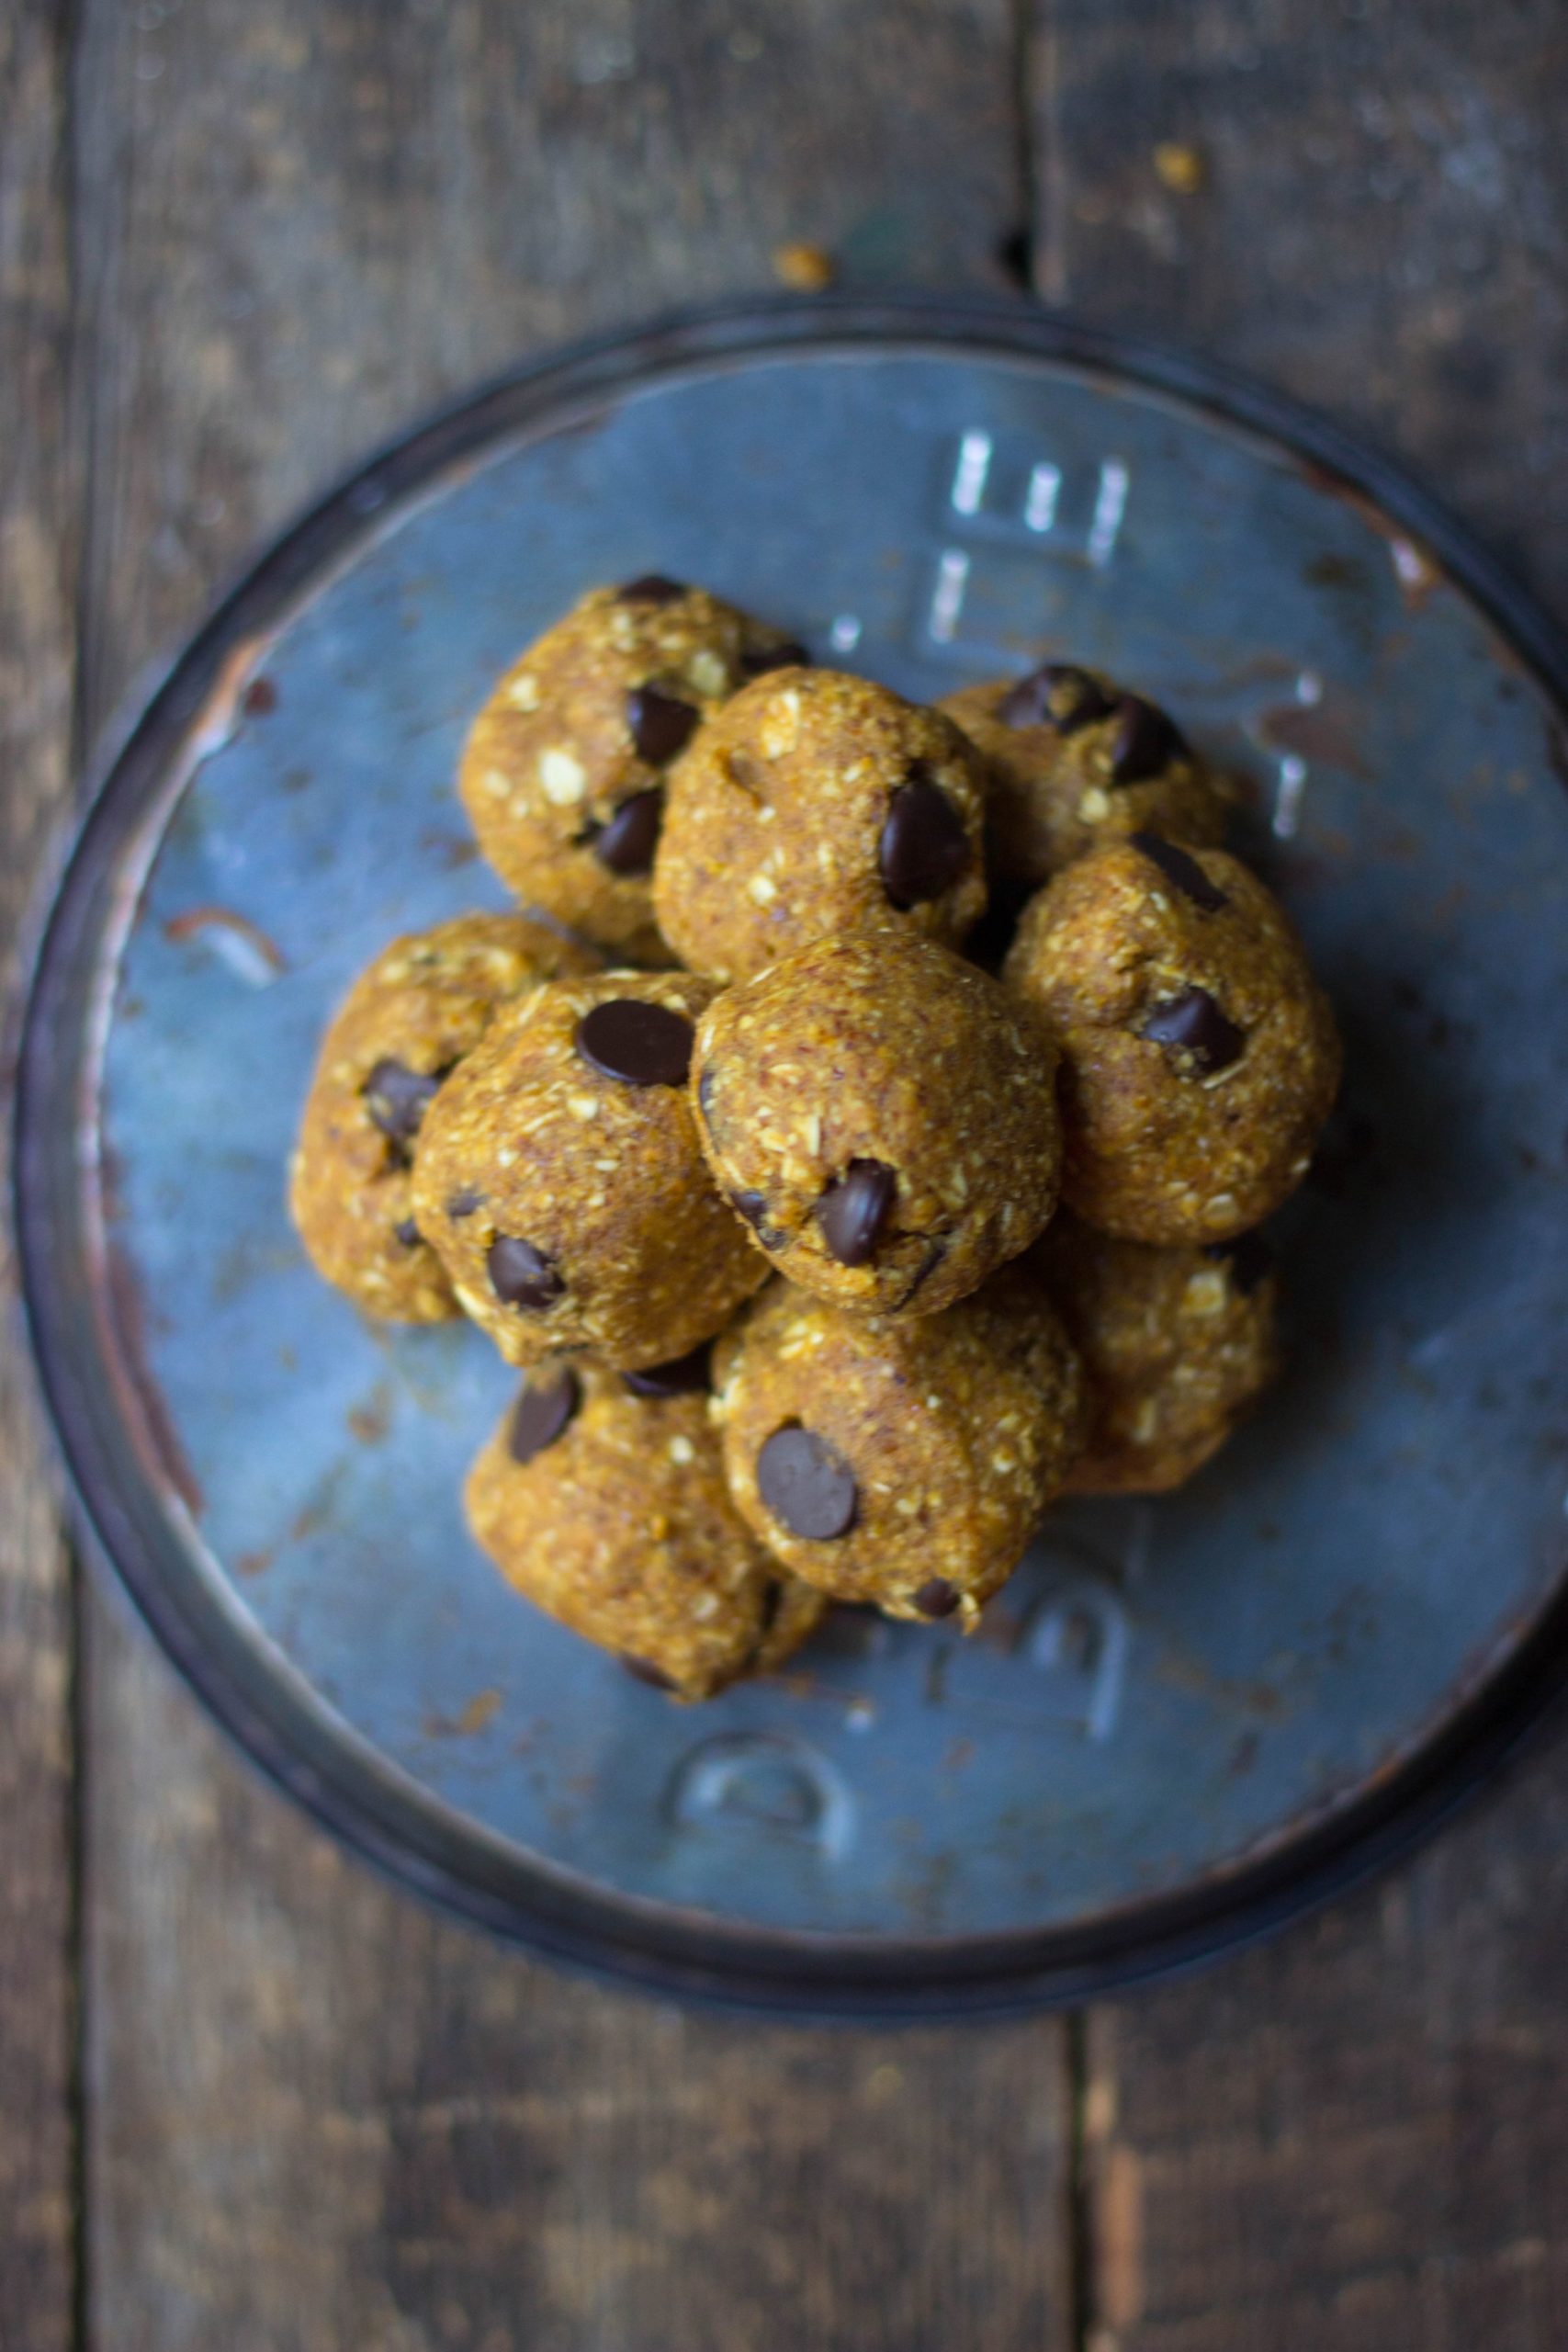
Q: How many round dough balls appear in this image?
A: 10